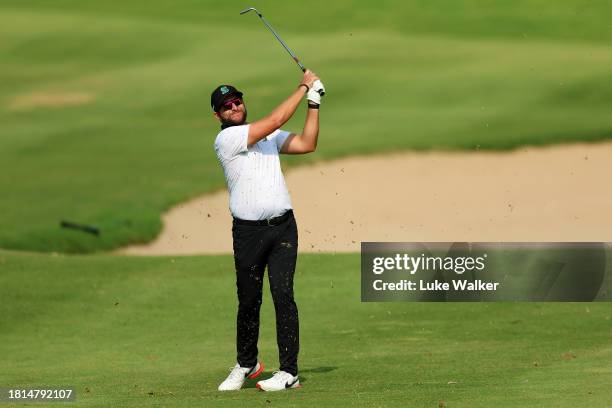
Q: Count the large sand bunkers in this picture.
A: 1